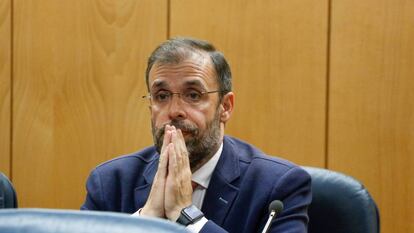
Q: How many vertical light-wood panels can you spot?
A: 4